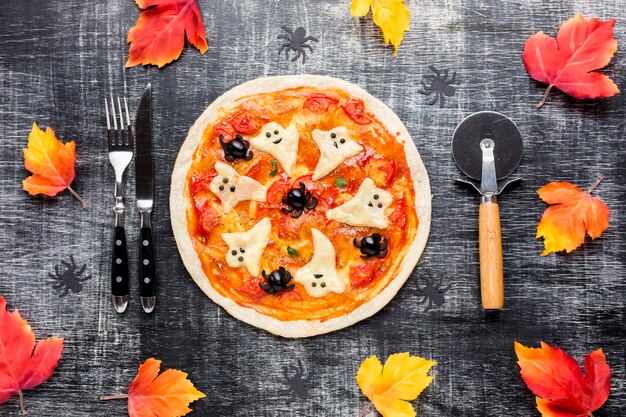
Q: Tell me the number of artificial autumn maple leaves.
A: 9